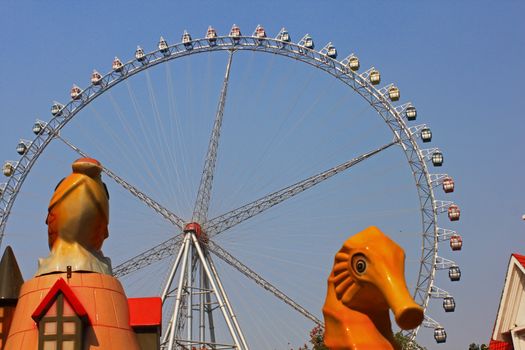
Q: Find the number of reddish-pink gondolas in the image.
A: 9